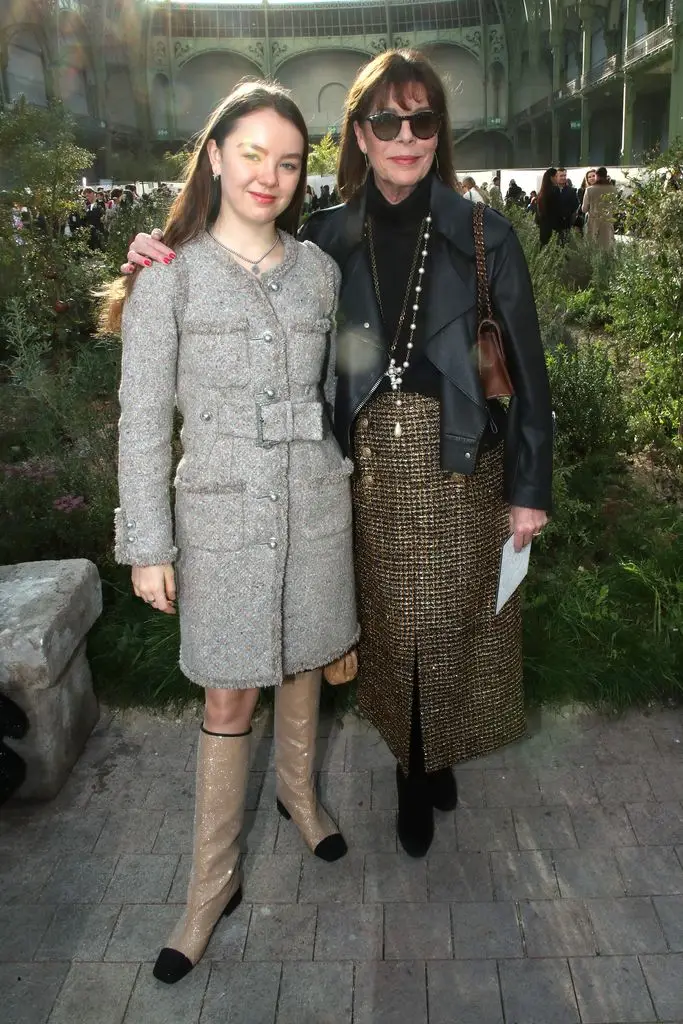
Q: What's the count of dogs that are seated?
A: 0